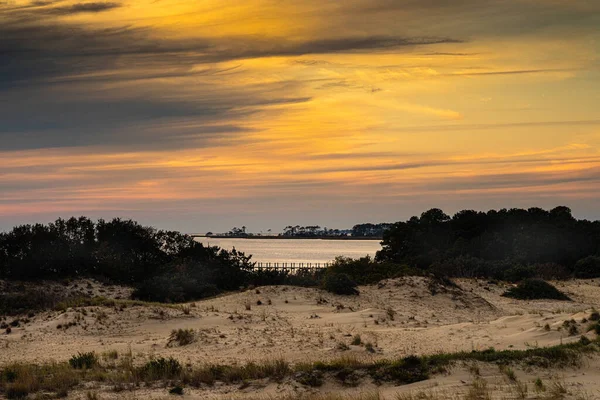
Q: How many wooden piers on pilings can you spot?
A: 1